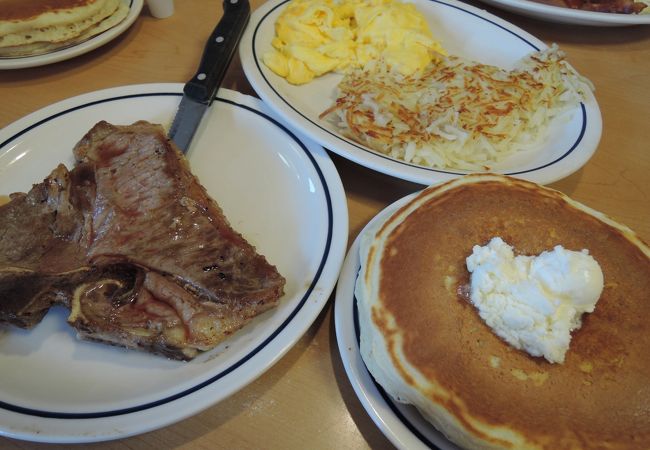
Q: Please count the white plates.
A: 5